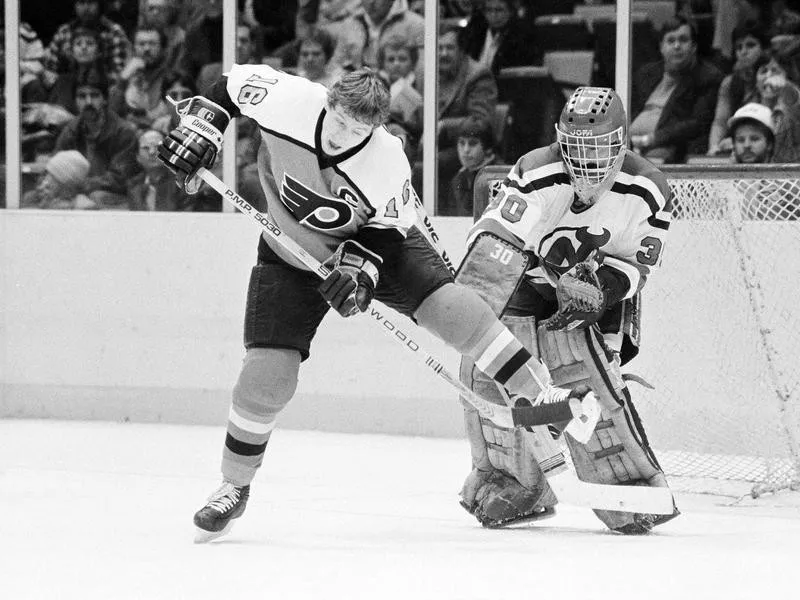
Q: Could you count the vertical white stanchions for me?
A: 4